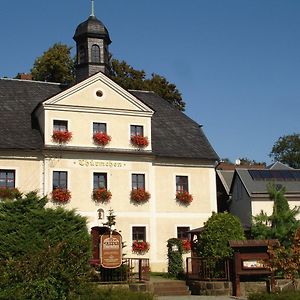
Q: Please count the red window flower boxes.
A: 10